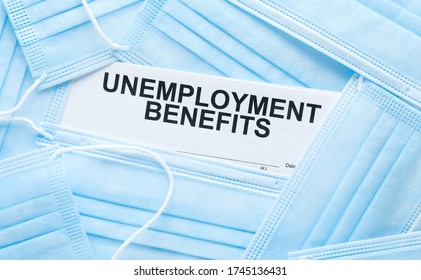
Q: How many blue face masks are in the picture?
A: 8